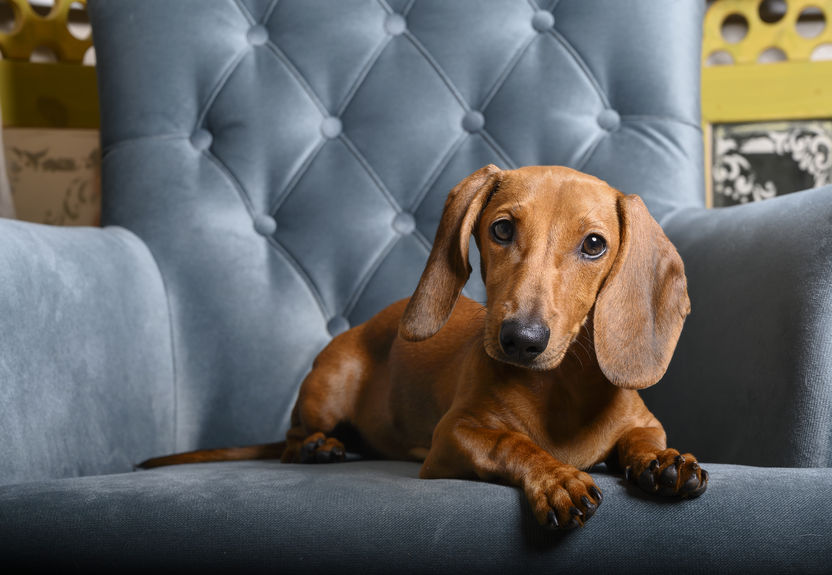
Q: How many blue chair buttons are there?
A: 10